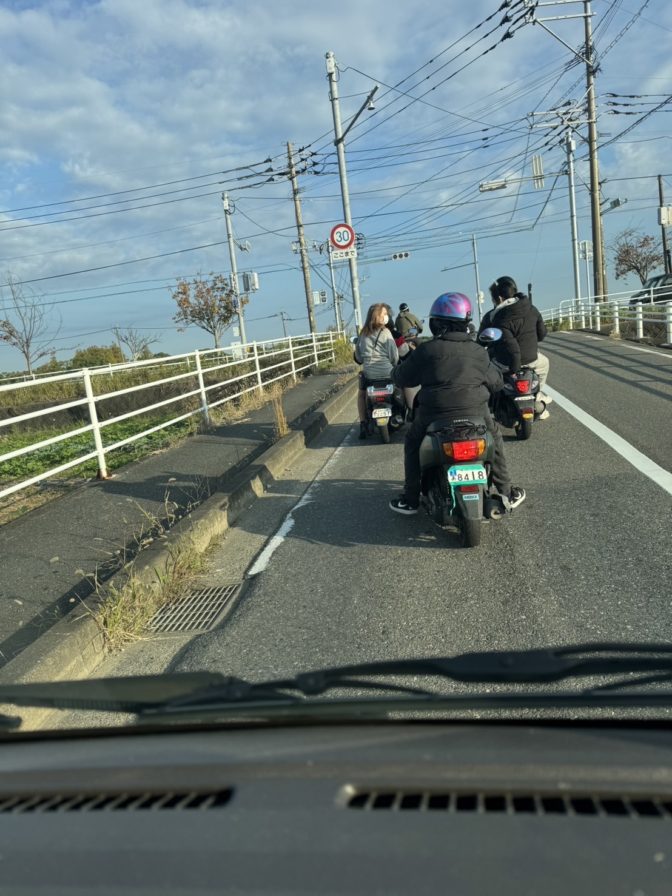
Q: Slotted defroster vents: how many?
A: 2